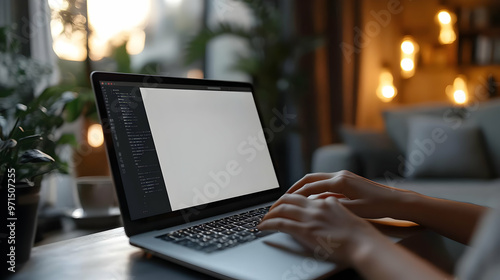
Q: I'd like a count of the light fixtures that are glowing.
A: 4